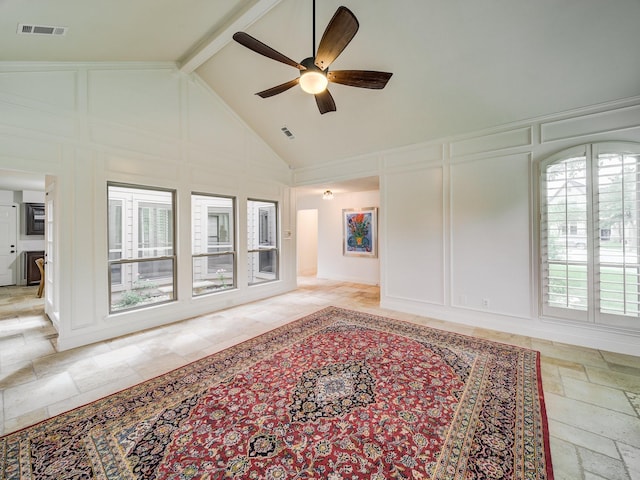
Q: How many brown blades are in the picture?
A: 5